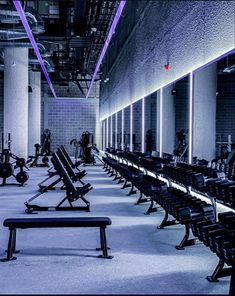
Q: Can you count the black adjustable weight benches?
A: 3